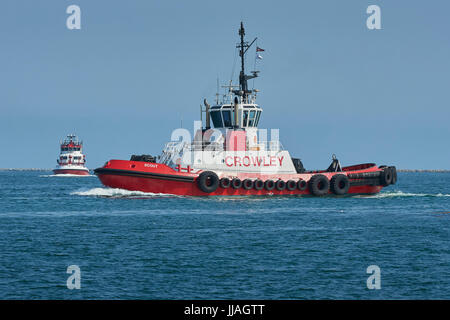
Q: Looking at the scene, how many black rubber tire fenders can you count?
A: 13